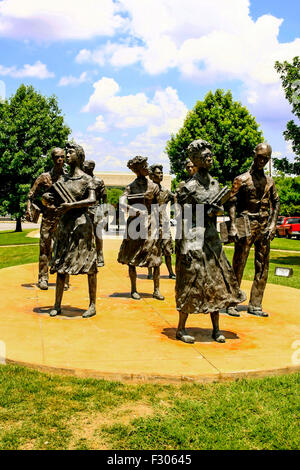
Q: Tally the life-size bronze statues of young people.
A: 8